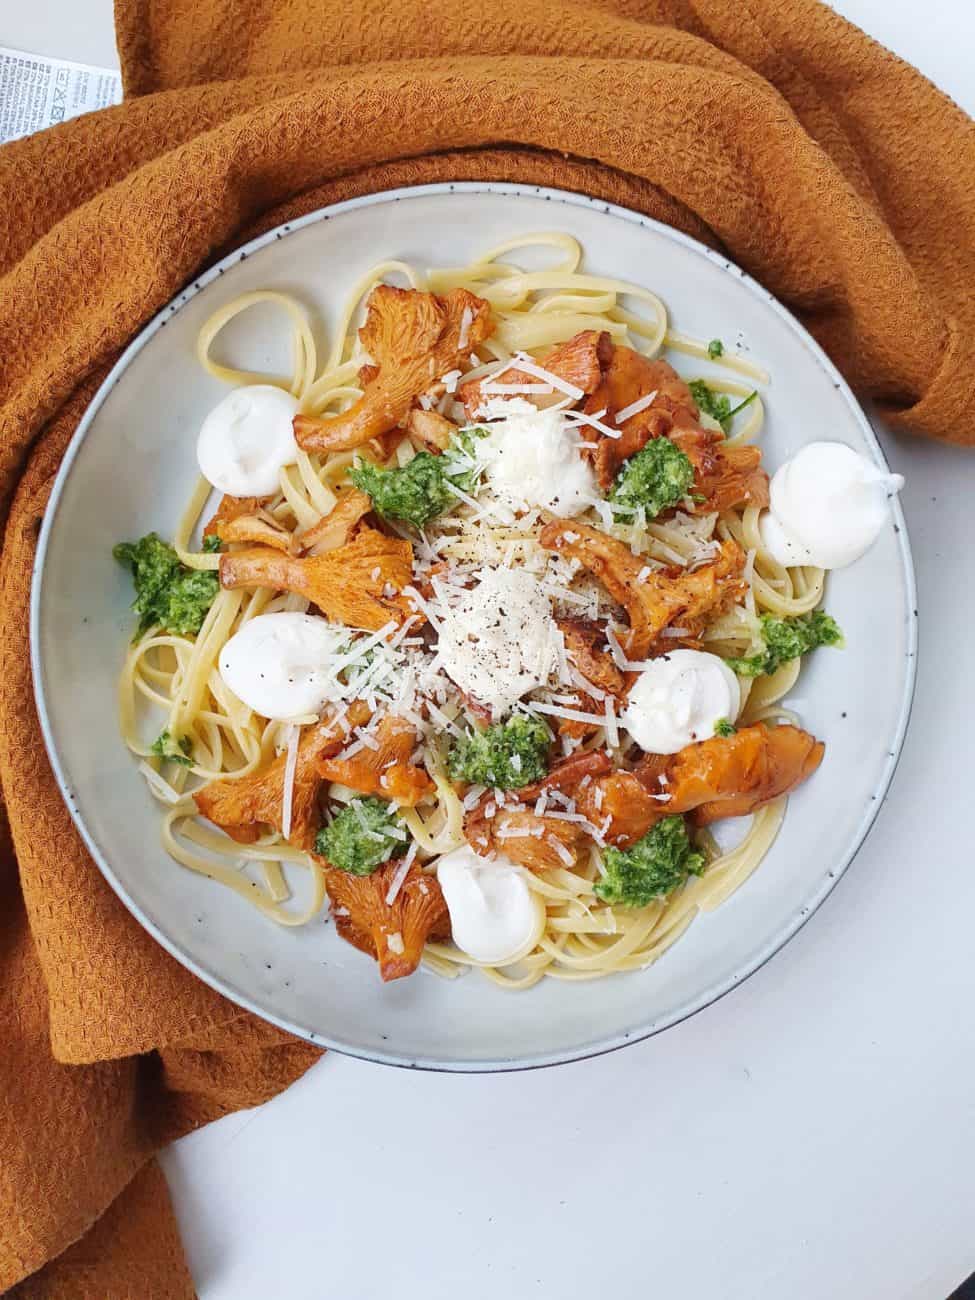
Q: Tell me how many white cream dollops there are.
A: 7